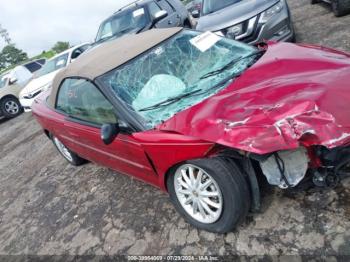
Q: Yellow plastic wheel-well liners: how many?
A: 0